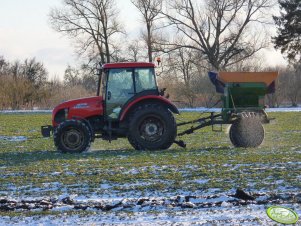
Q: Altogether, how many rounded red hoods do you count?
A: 1